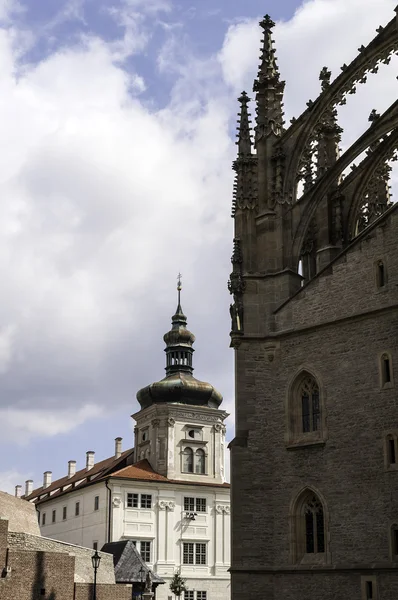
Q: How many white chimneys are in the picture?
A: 6